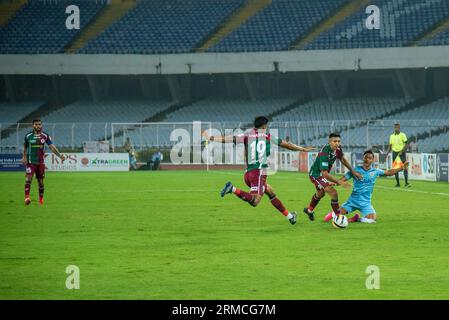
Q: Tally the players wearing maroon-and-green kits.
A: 3